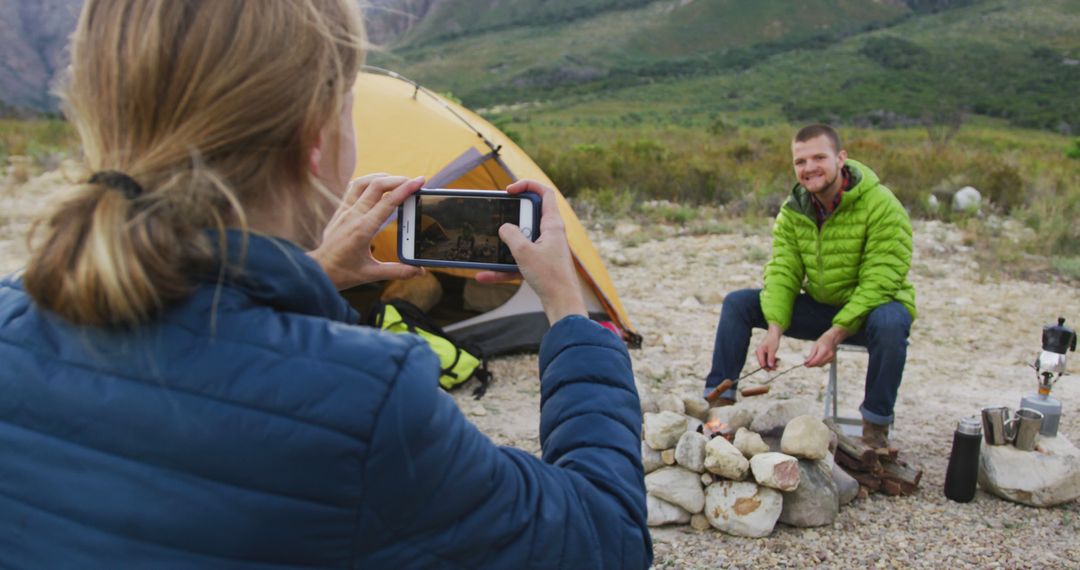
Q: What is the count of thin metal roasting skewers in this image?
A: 2